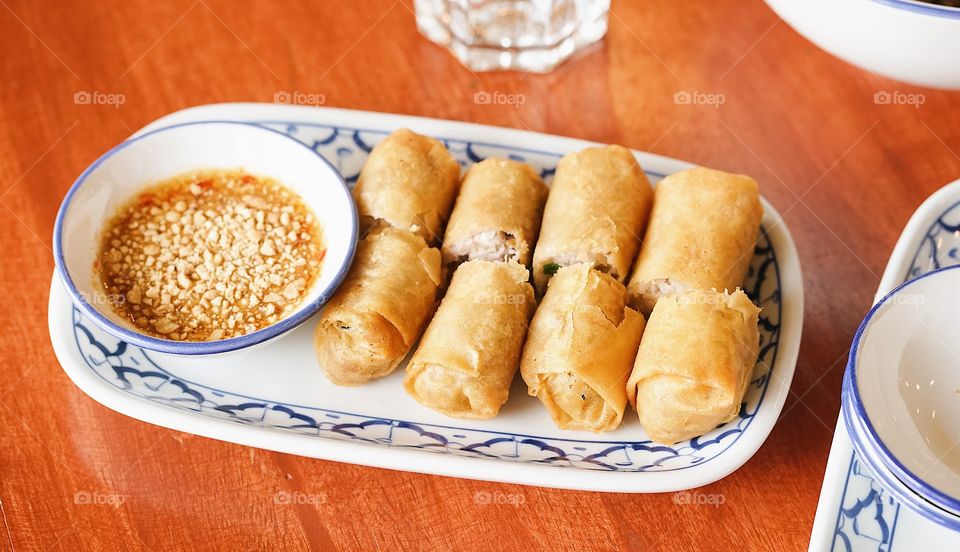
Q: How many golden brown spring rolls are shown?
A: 8